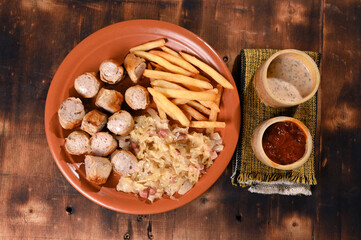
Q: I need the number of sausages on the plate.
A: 12